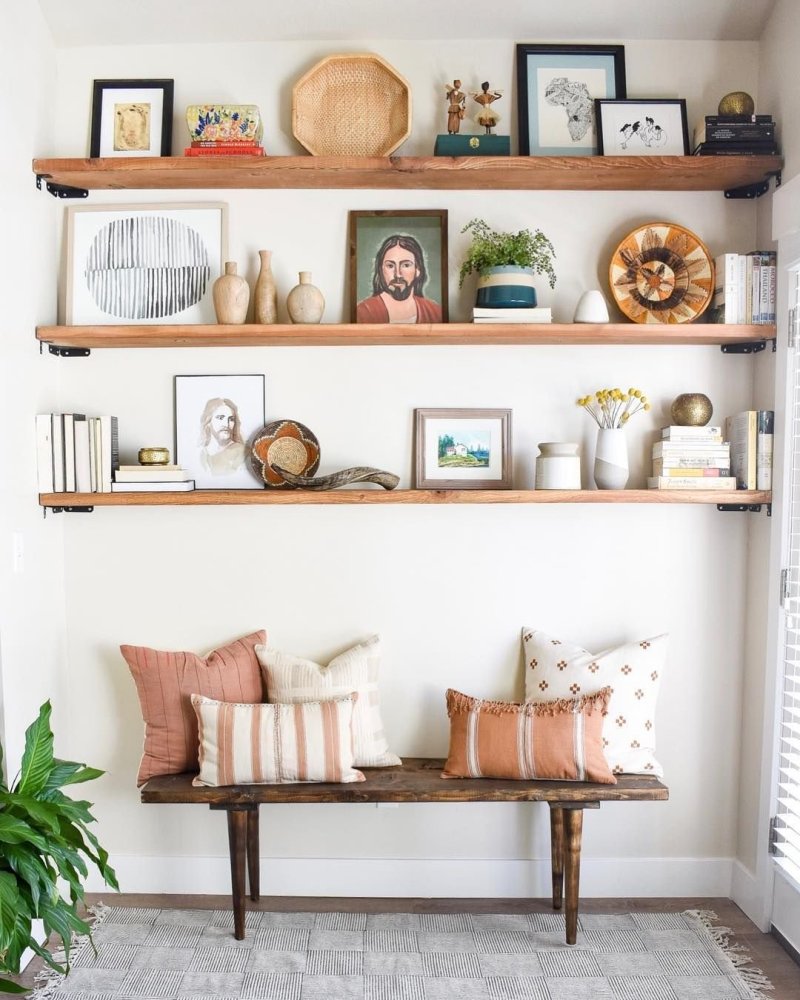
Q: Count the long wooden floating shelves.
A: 3